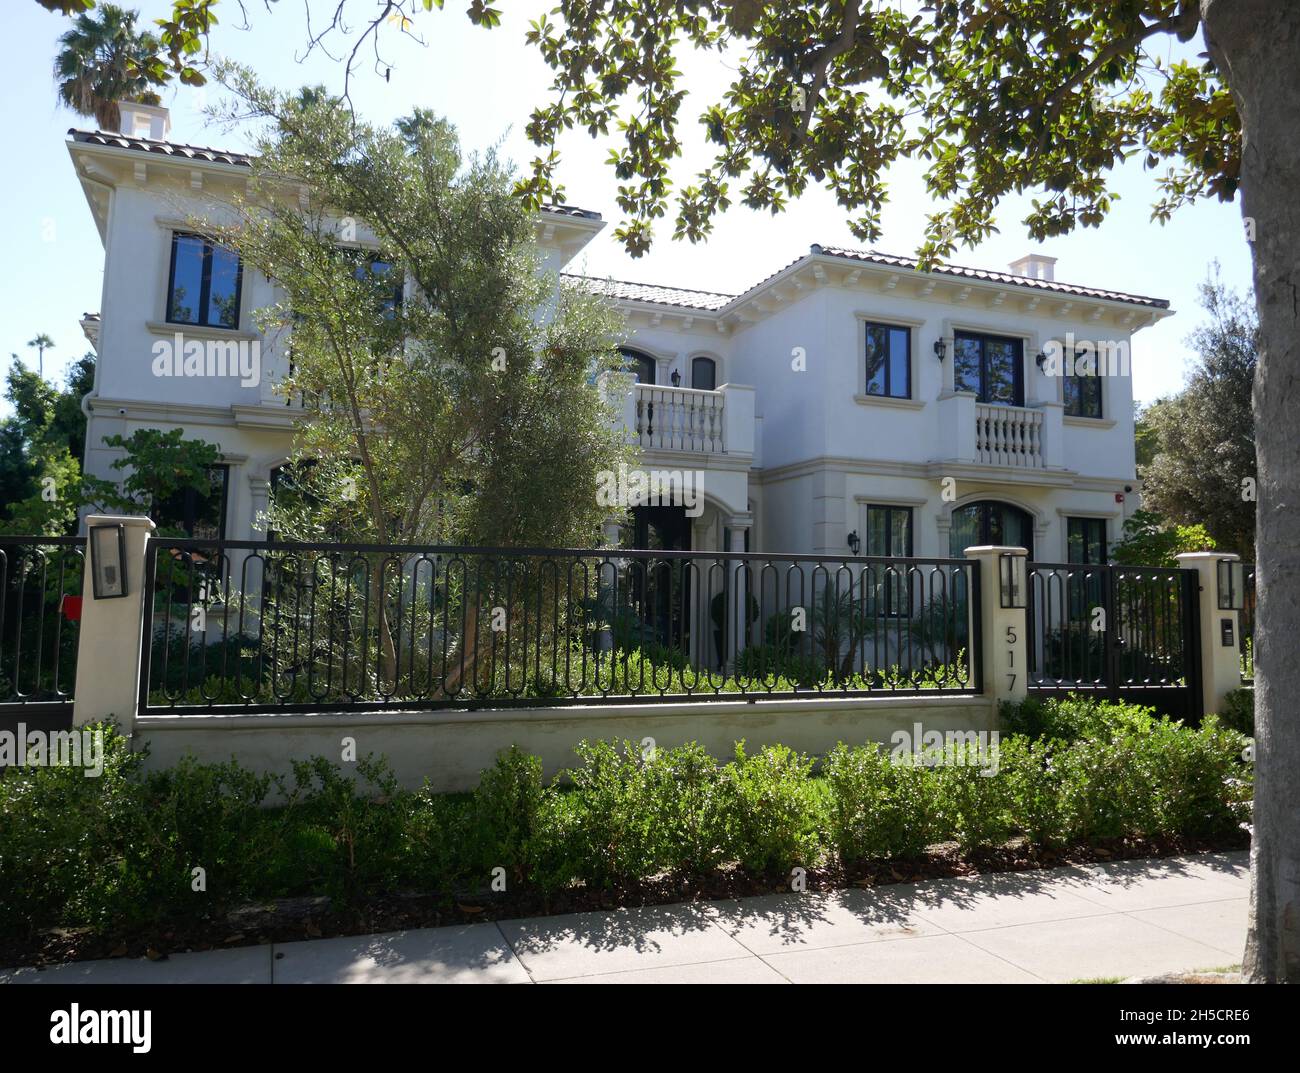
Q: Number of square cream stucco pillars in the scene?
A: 3